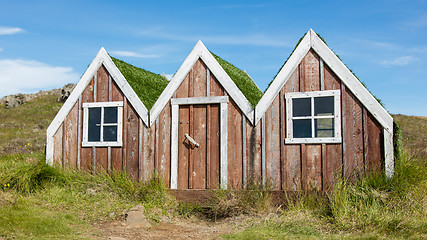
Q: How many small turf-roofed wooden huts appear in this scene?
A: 3